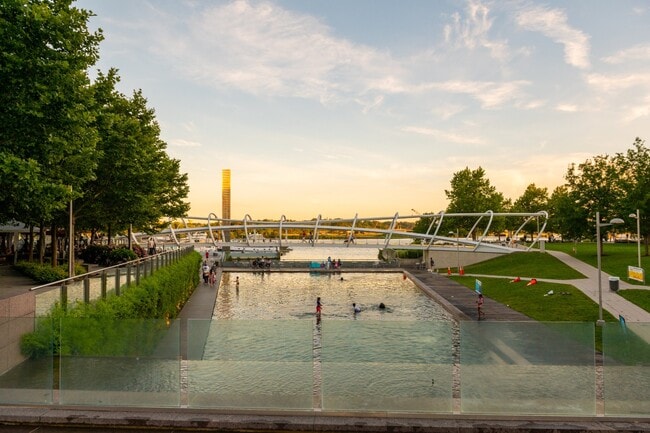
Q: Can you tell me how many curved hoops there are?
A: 11